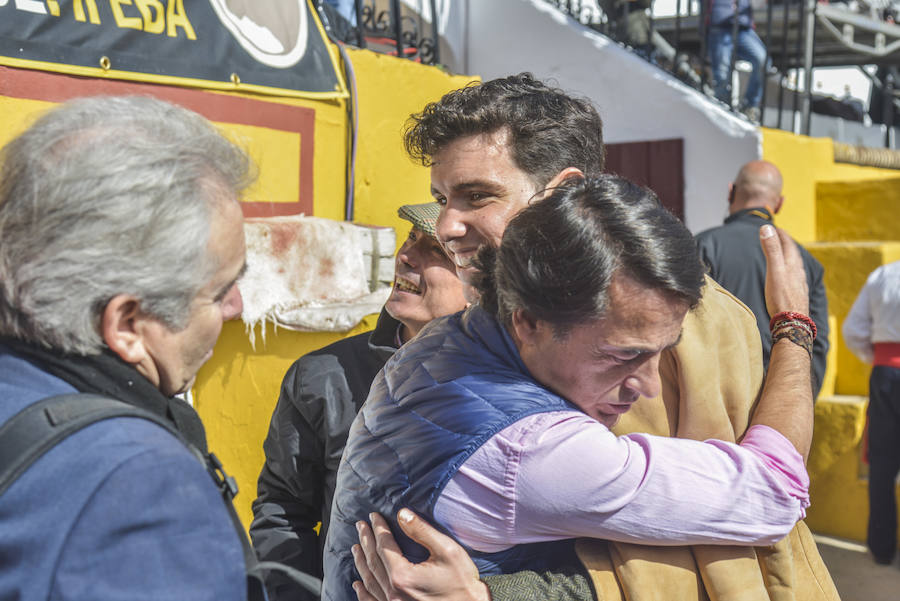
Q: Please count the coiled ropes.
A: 1